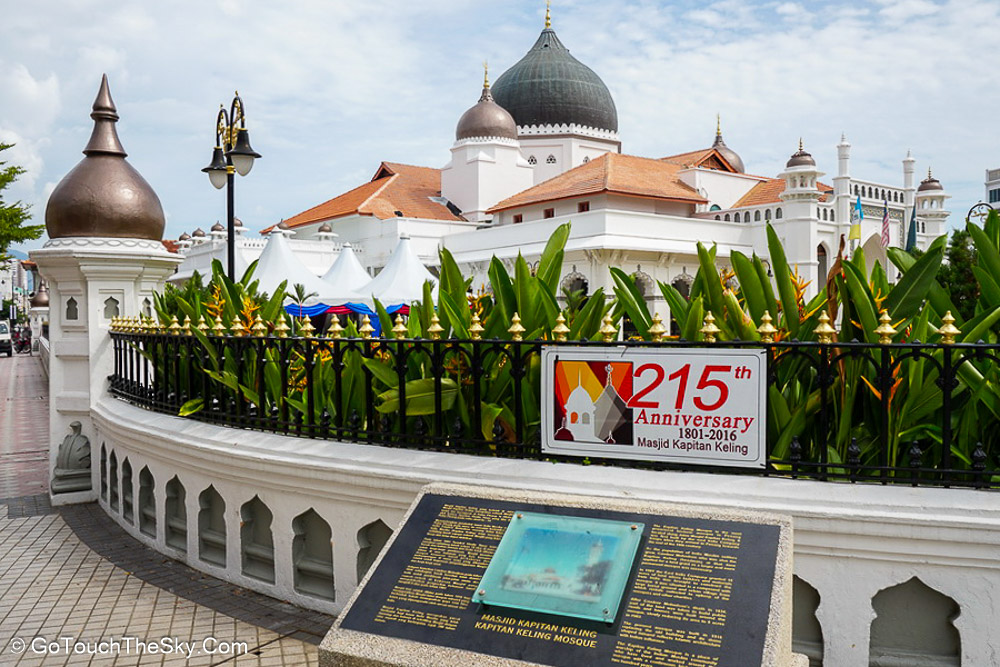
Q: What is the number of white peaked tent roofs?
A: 3